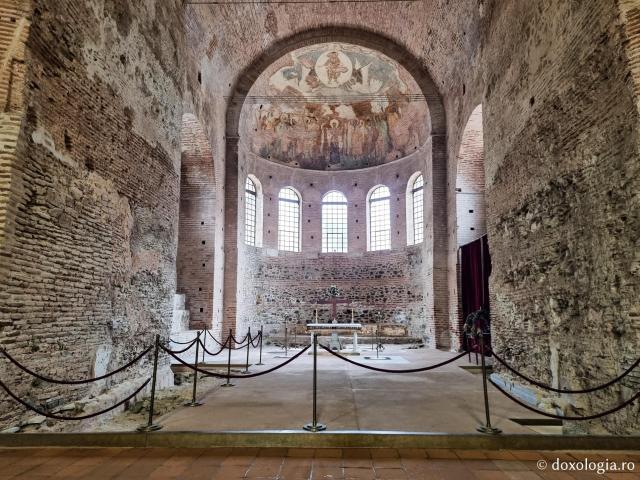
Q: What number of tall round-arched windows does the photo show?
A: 5